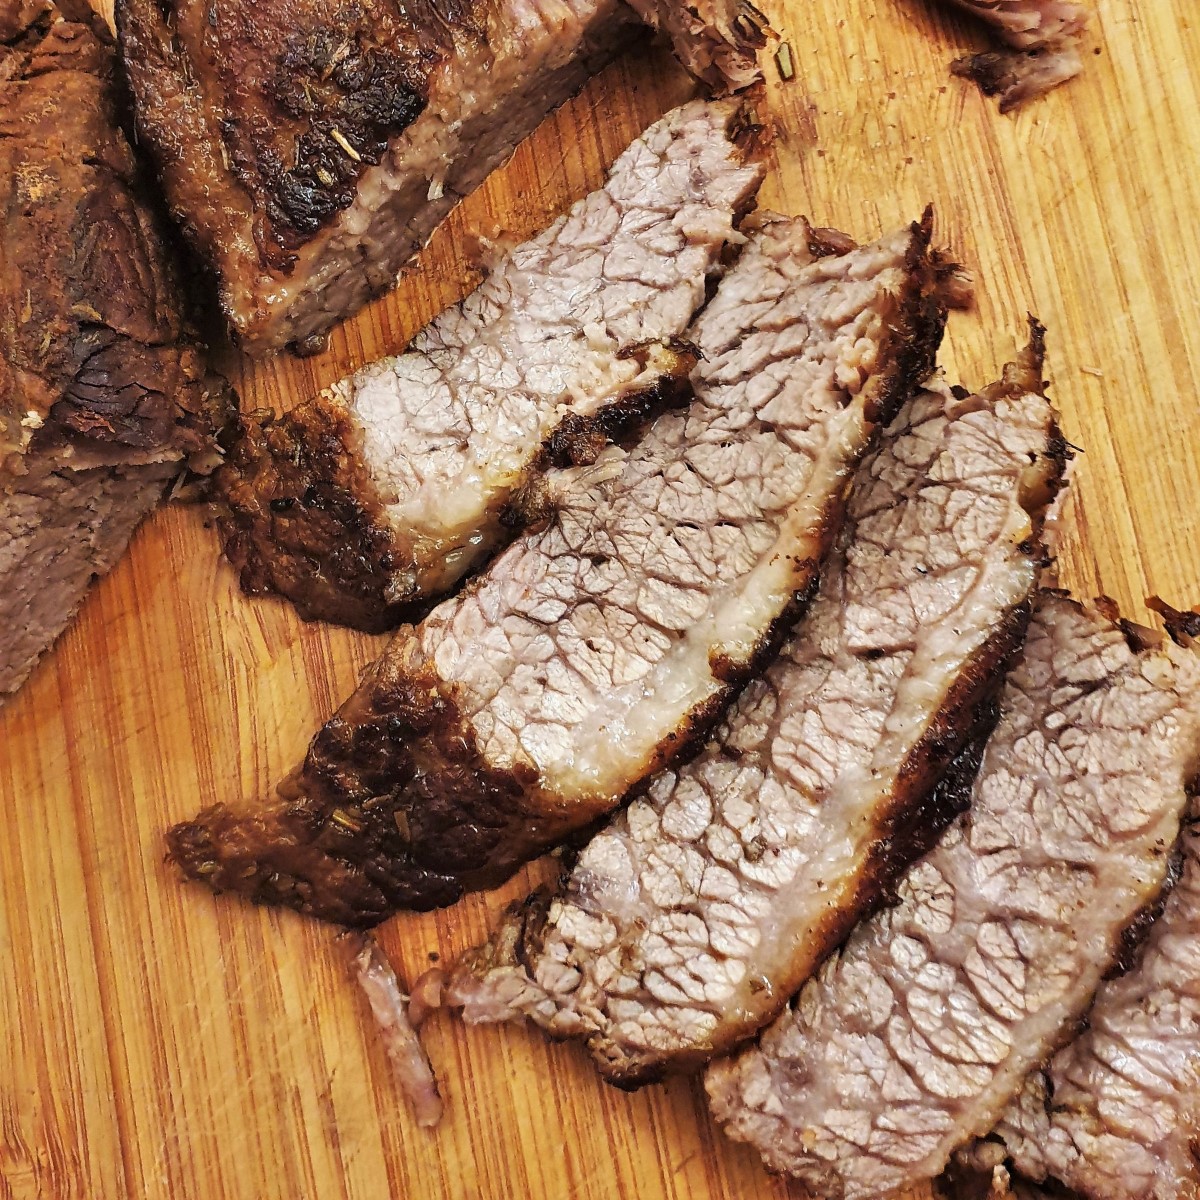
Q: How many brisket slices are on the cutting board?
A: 5